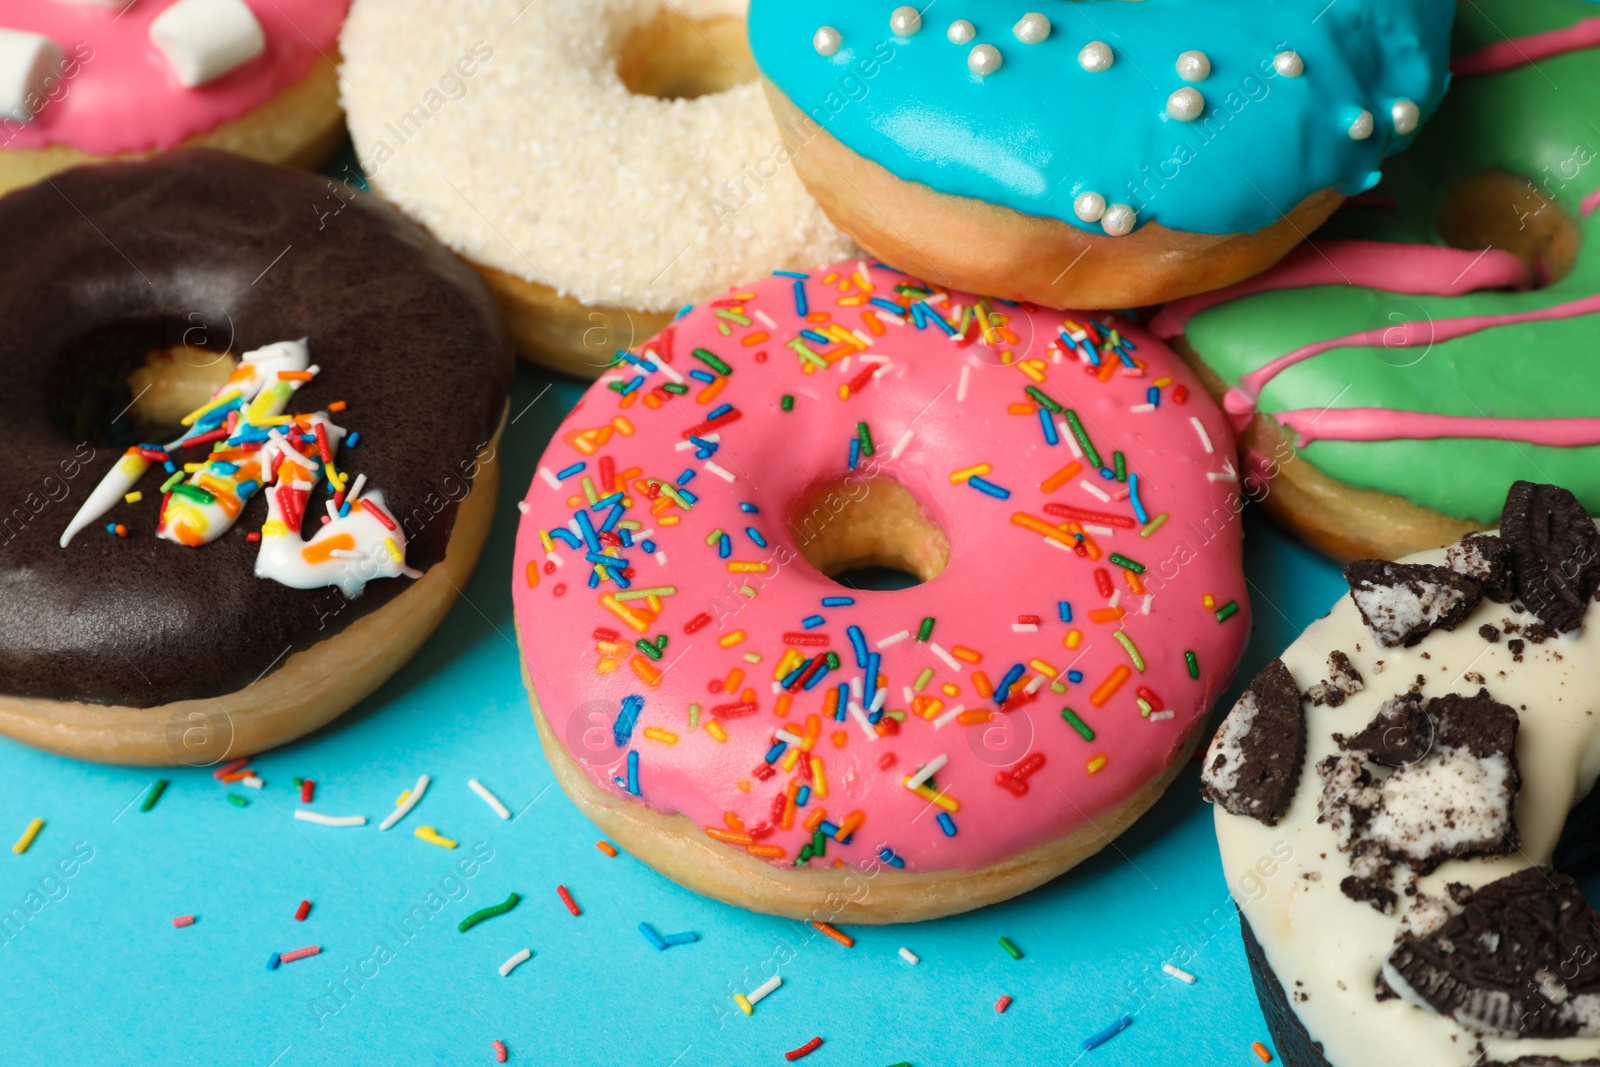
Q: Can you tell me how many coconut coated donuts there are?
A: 1